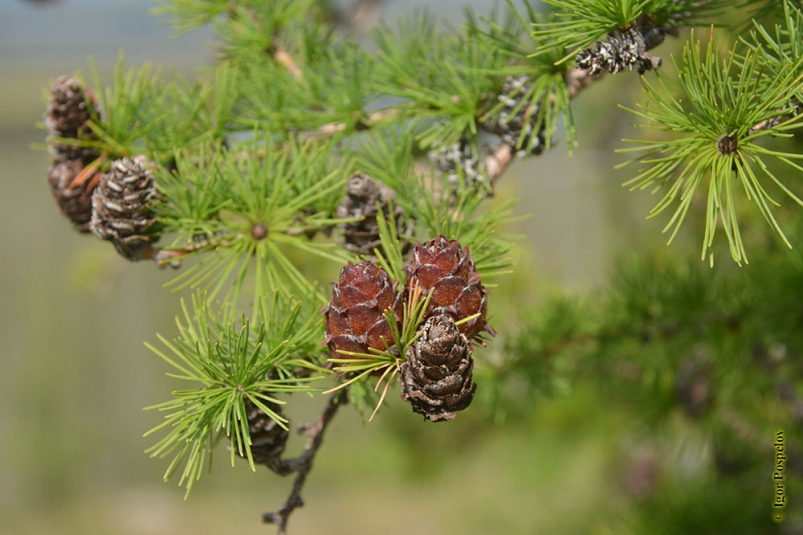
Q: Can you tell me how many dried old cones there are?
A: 9